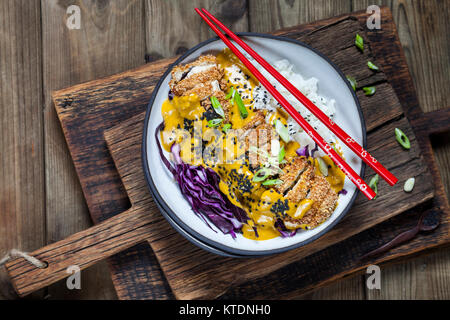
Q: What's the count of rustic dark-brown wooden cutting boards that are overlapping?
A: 2